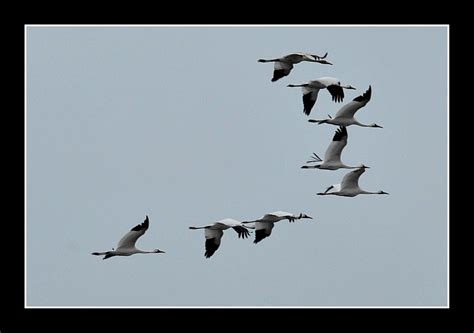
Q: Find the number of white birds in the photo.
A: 8